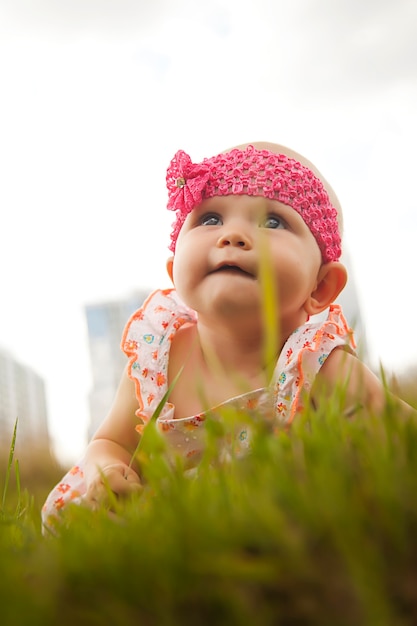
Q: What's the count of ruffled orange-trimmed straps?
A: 2